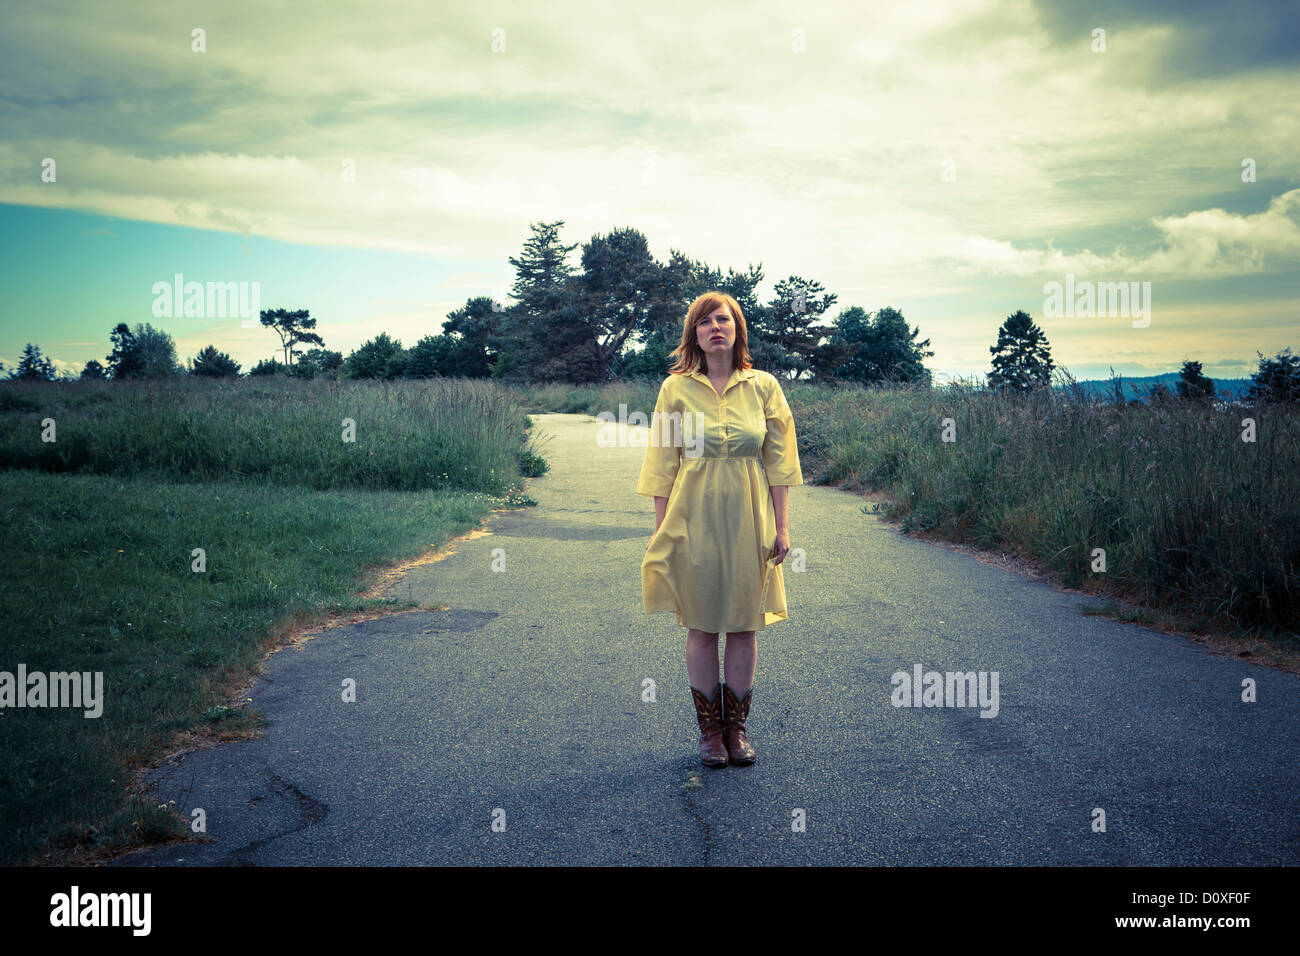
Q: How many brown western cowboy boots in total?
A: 2